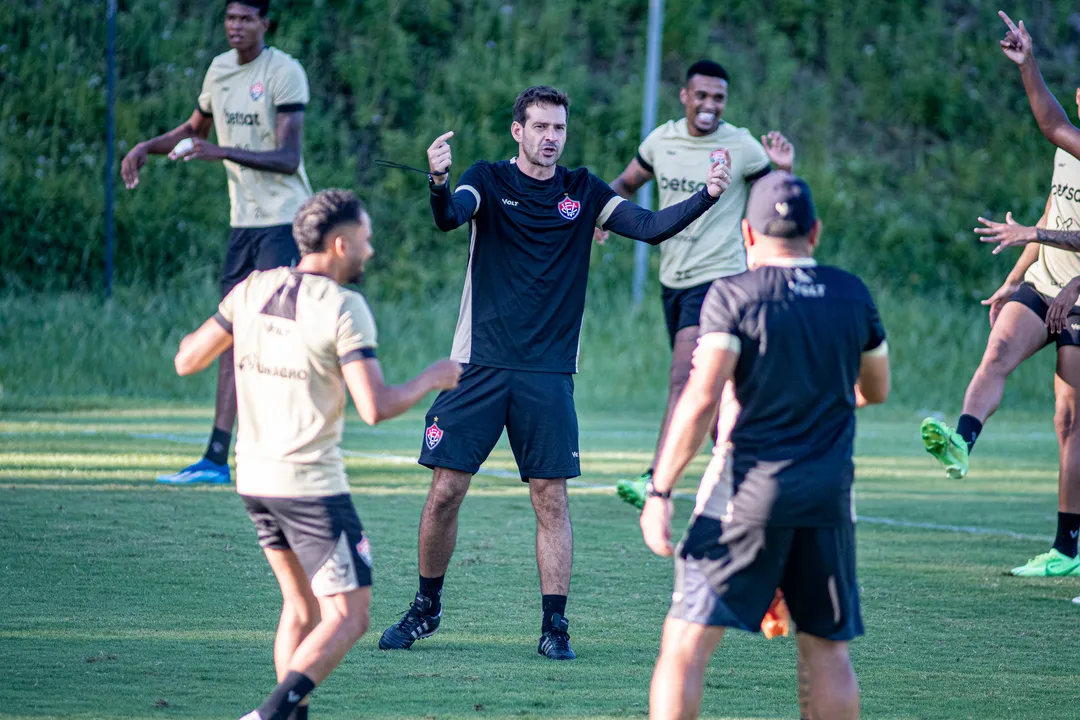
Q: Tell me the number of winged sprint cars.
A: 0